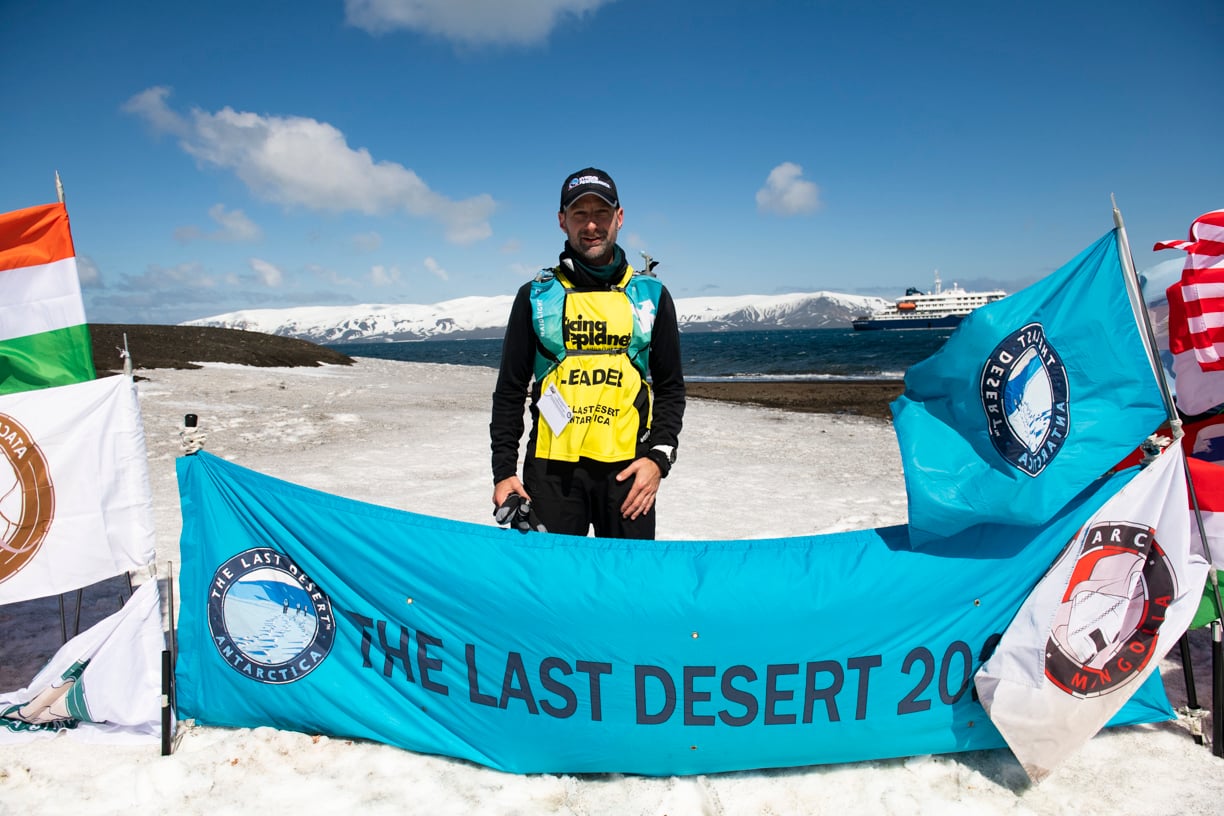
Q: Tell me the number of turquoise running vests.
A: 1